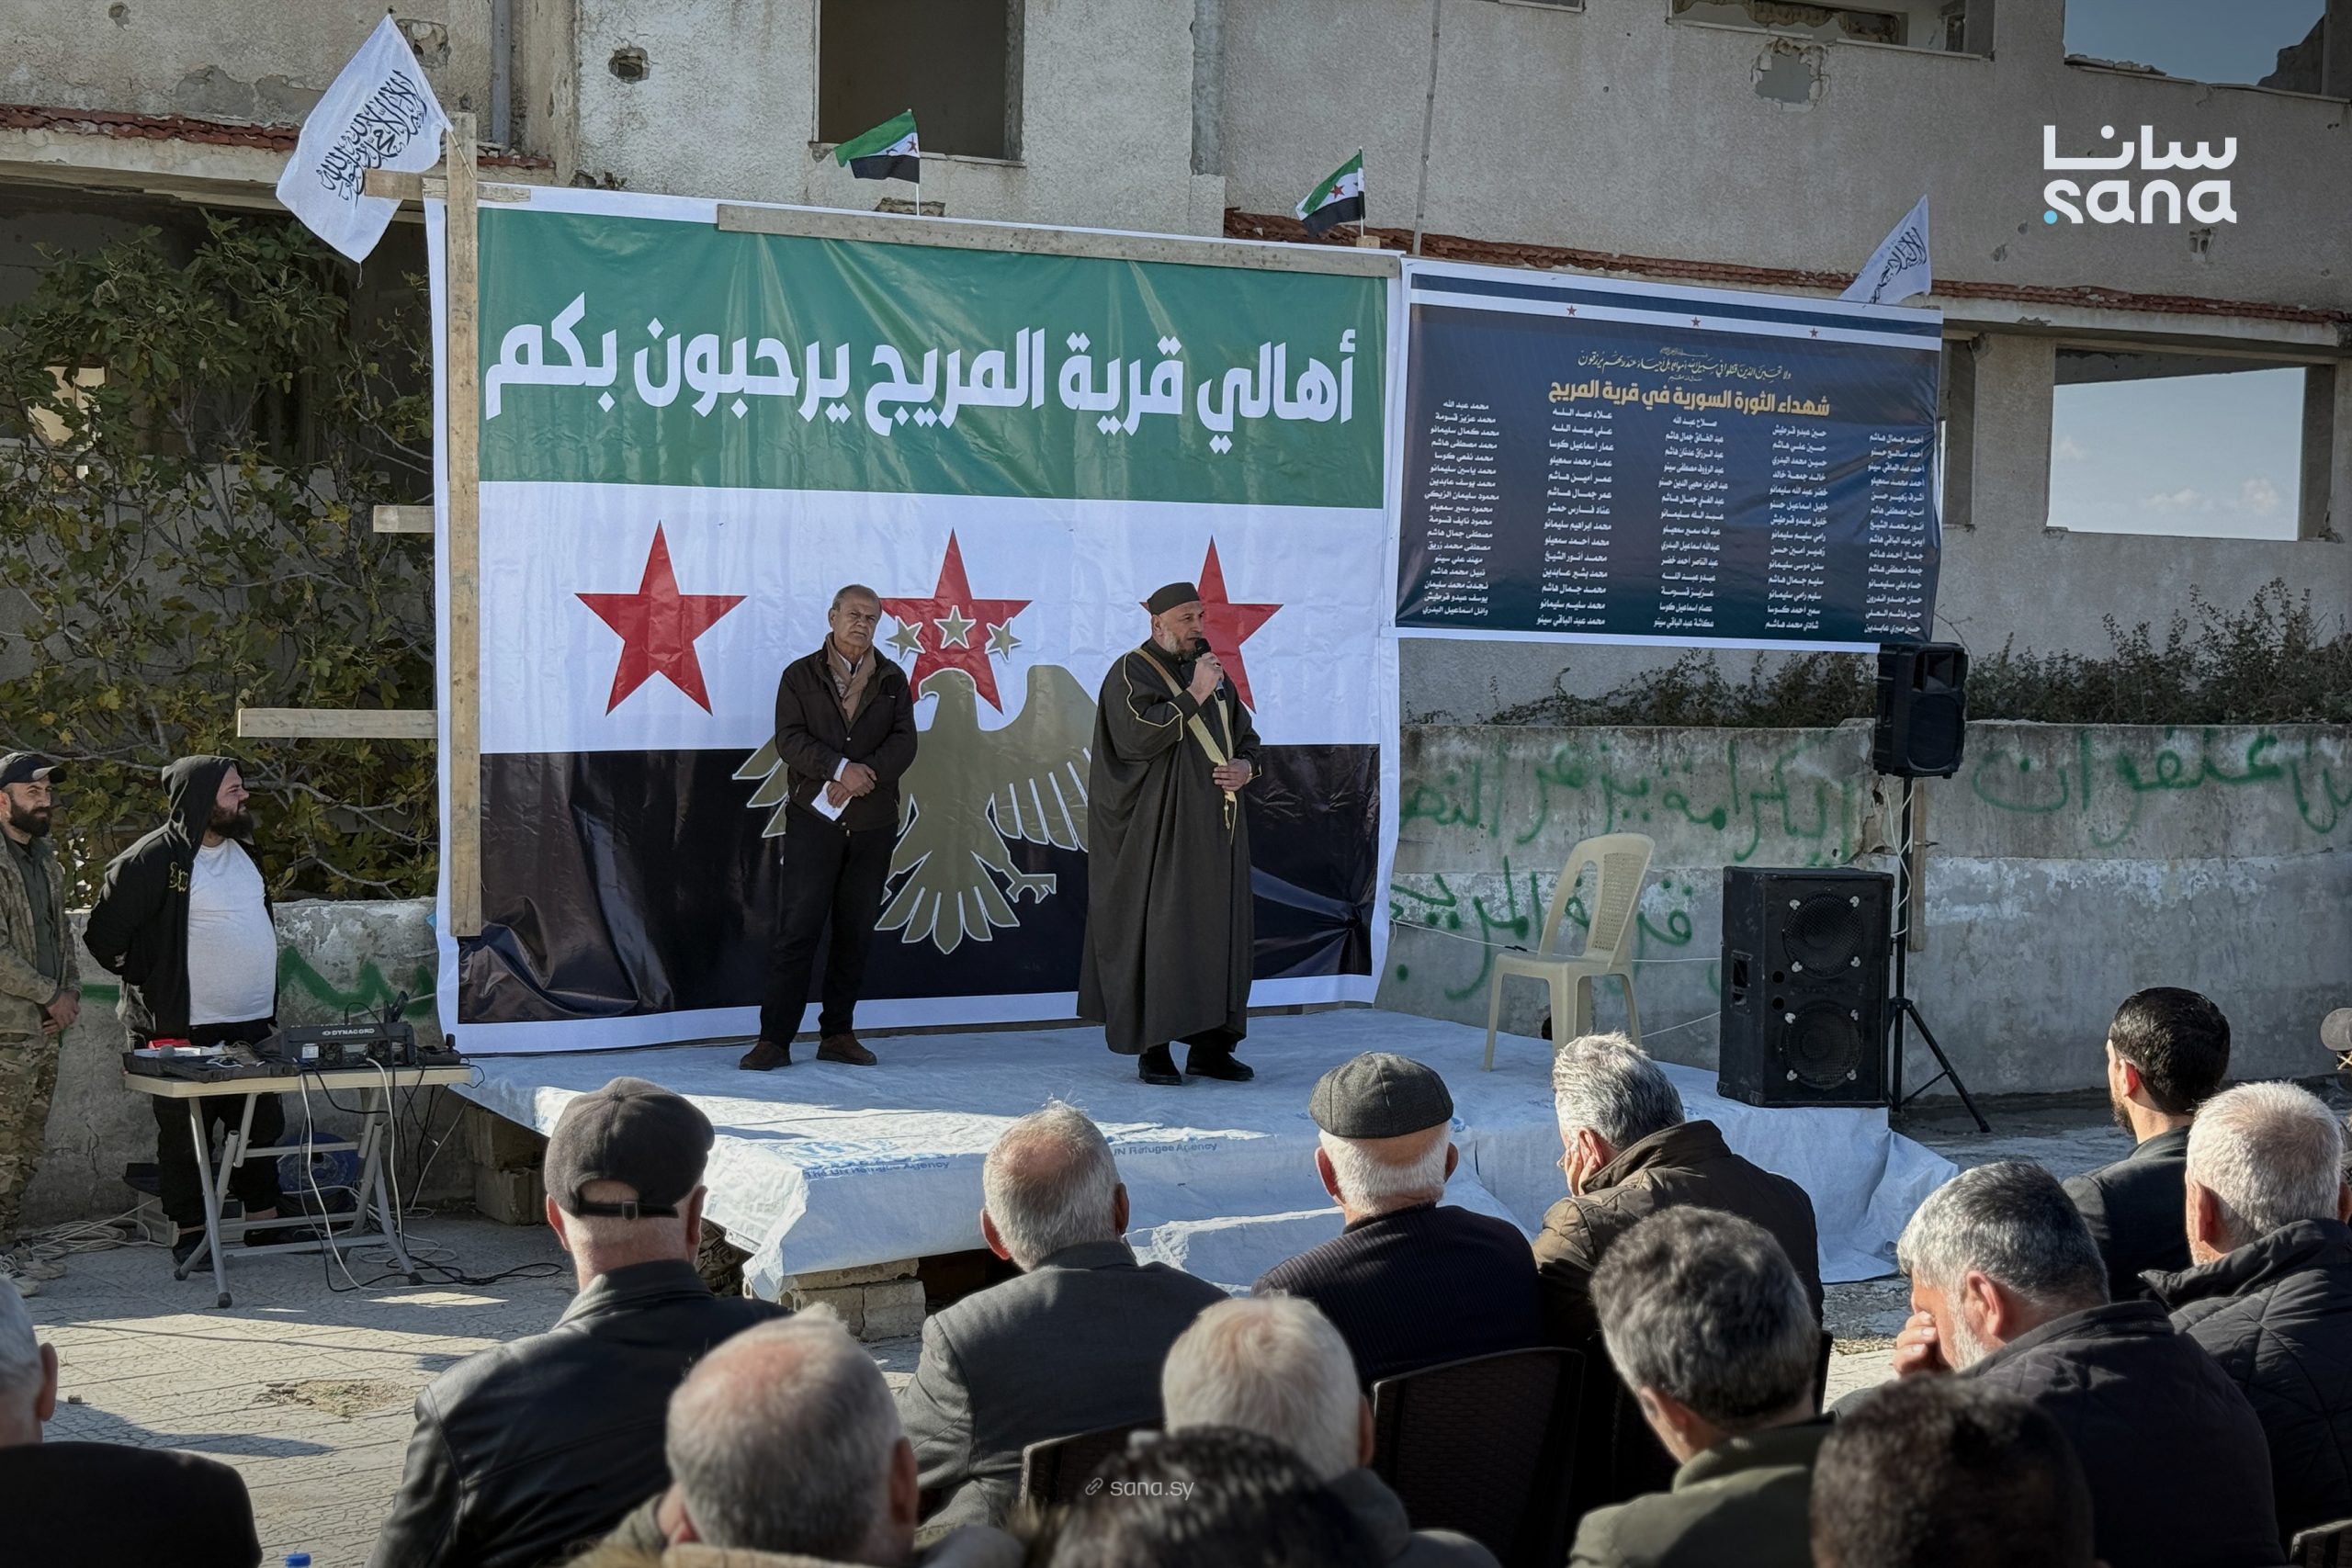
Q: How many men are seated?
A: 13